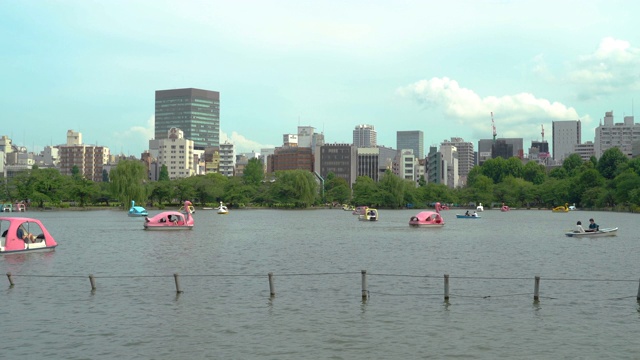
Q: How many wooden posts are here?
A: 8